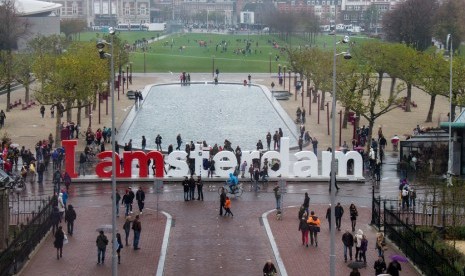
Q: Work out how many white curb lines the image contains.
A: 2